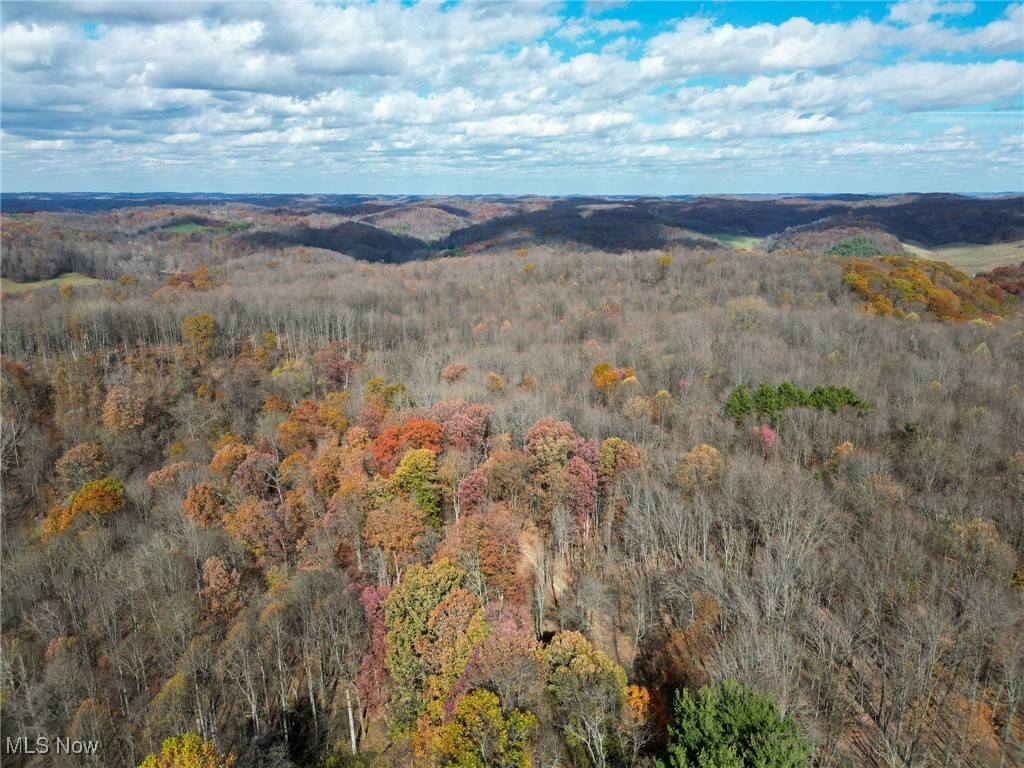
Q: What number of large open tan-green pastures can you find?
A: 1